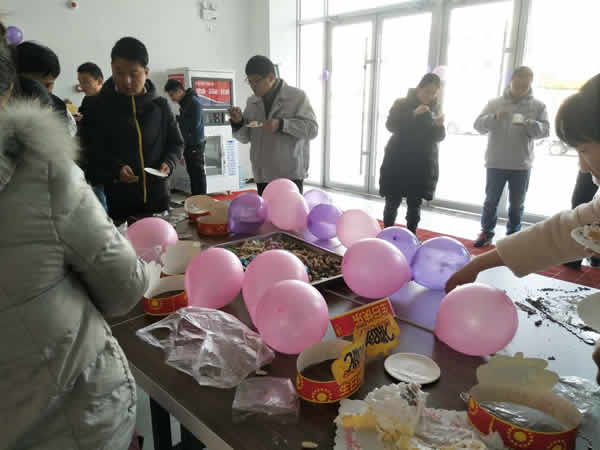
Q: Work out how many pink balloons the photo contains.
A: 9